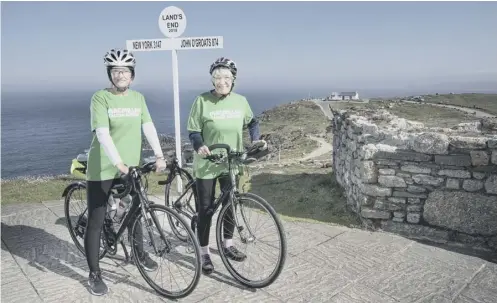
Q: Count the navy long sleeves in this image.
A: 2